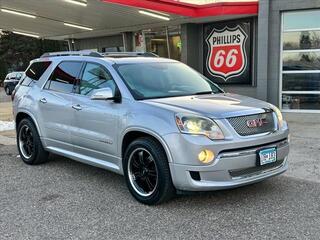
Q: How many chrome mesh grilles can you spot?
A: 2